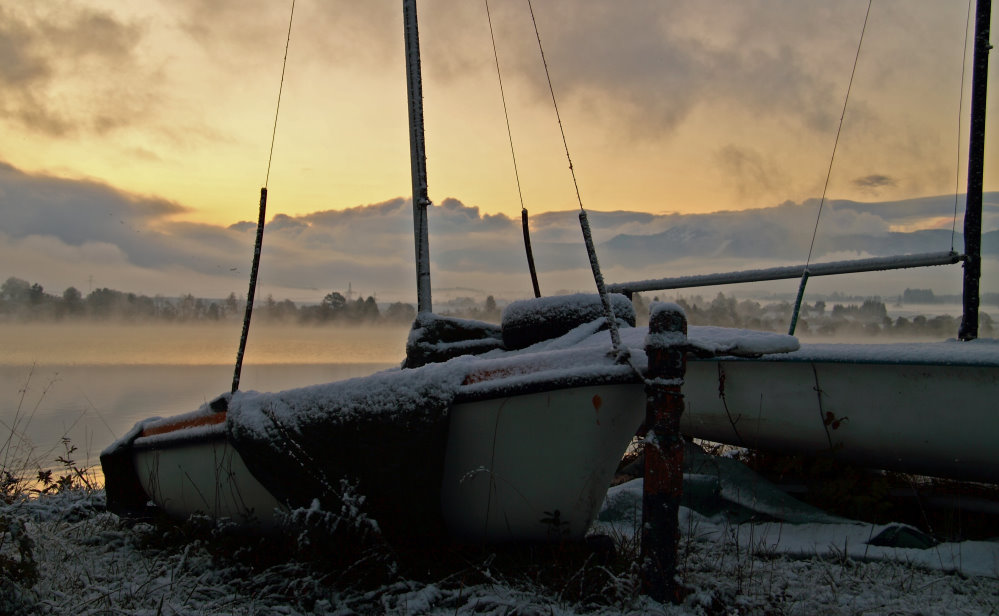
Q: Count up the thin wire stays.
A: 5